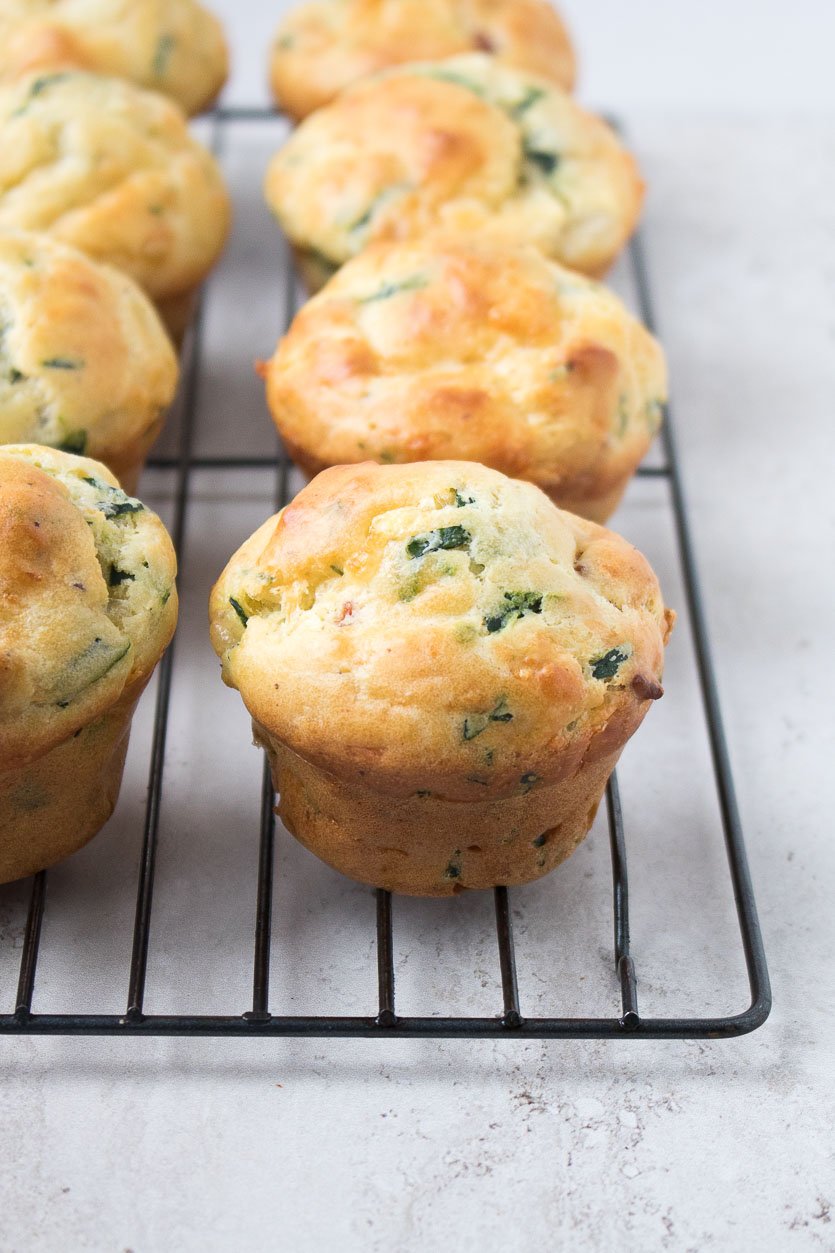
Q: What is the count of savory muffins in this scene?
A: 8